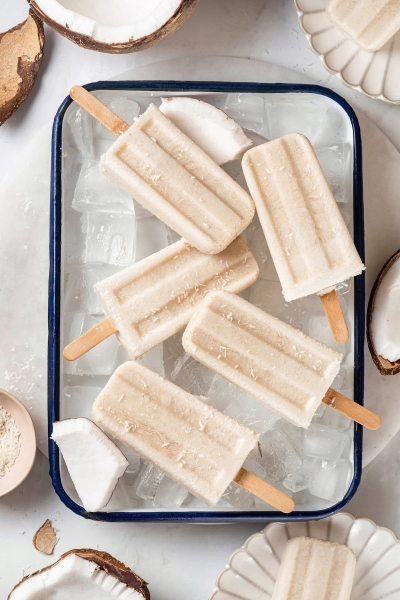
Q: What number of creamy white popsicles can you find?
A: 7